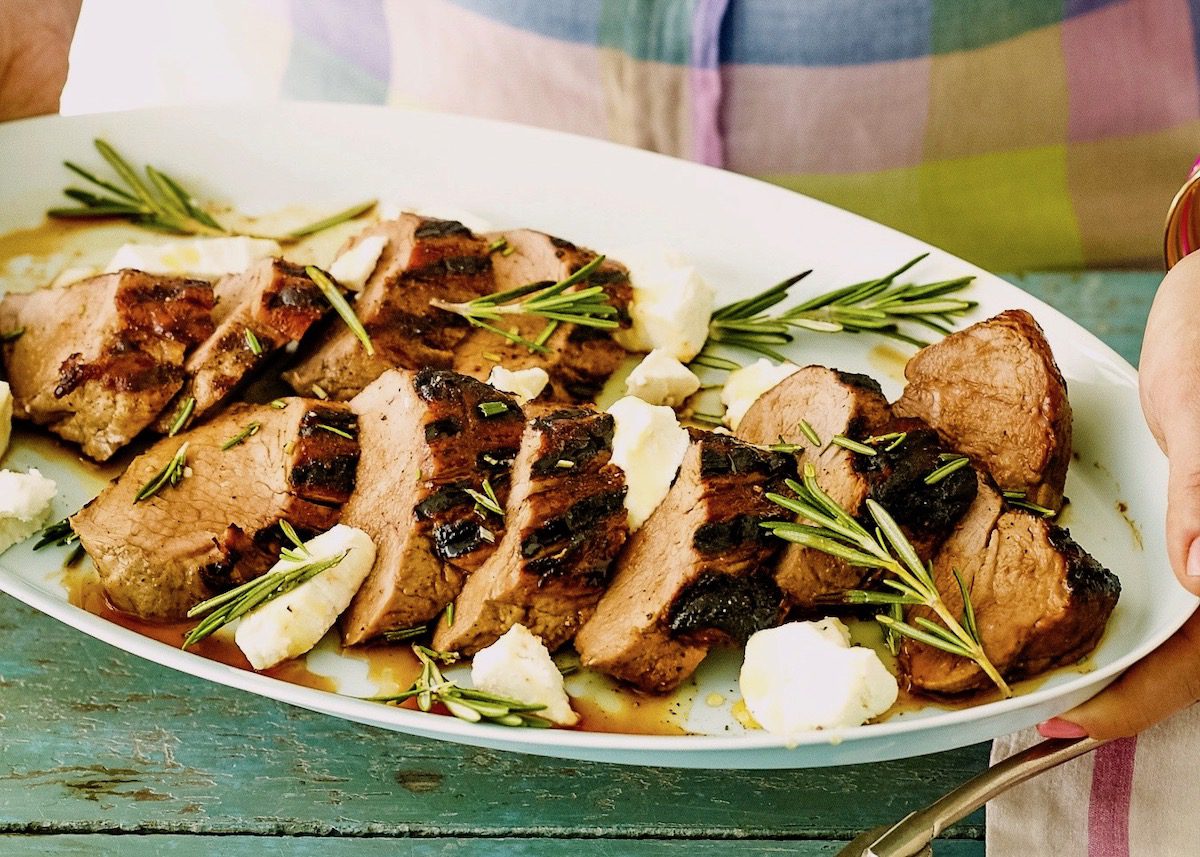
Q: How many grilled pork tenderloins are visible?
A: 11